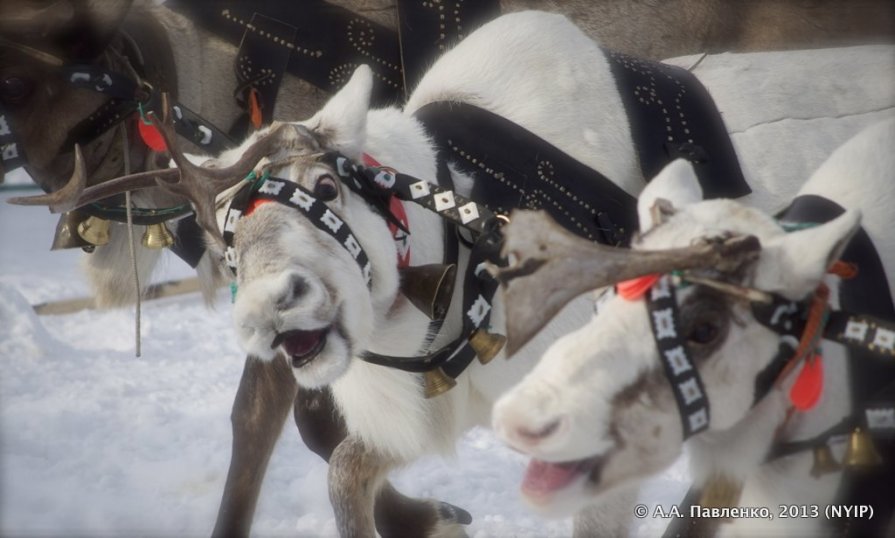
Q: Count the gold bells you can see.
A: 6